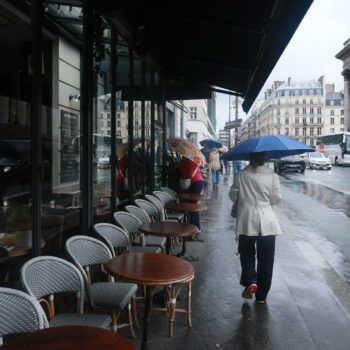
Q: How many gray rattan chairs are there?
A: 10